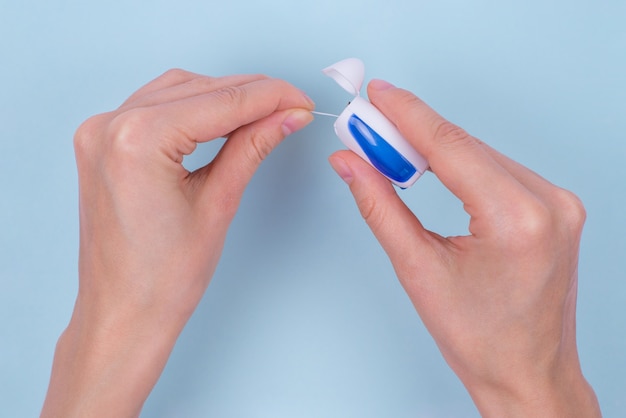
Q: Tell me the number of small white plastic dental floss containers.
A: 1